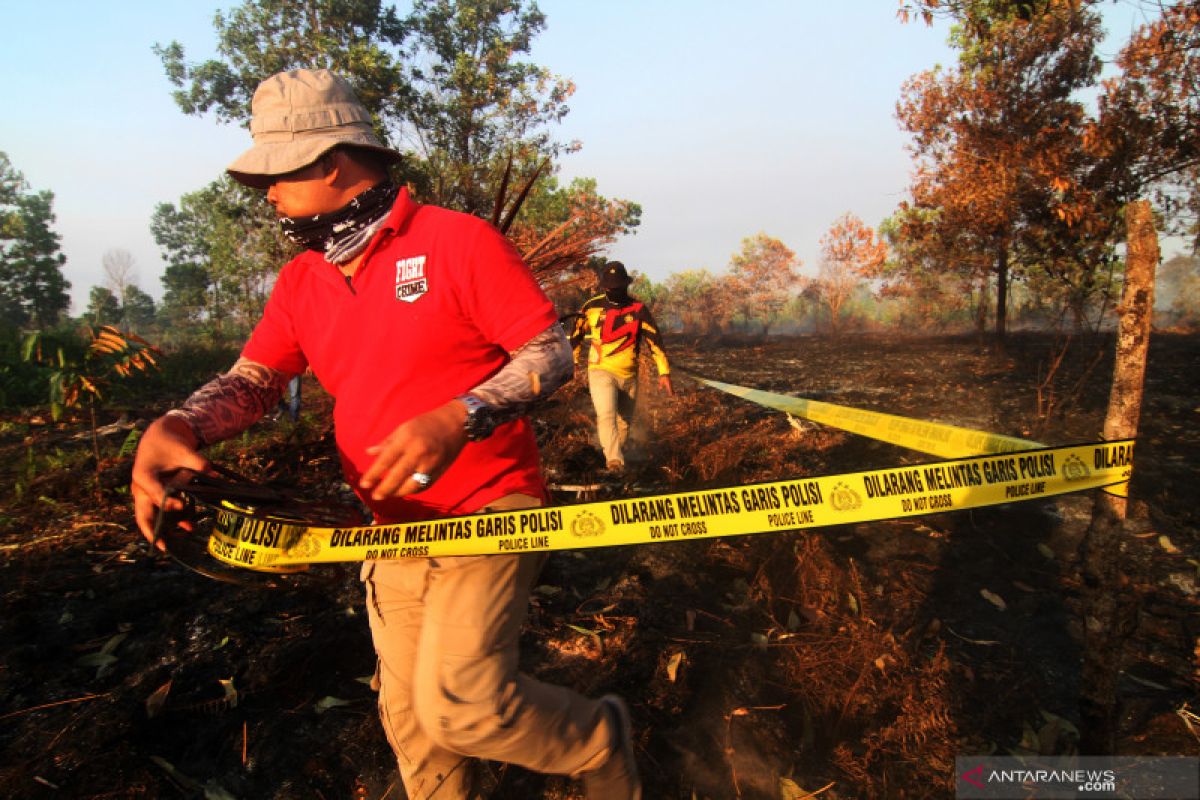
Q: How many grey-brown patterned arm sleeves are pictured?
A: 2